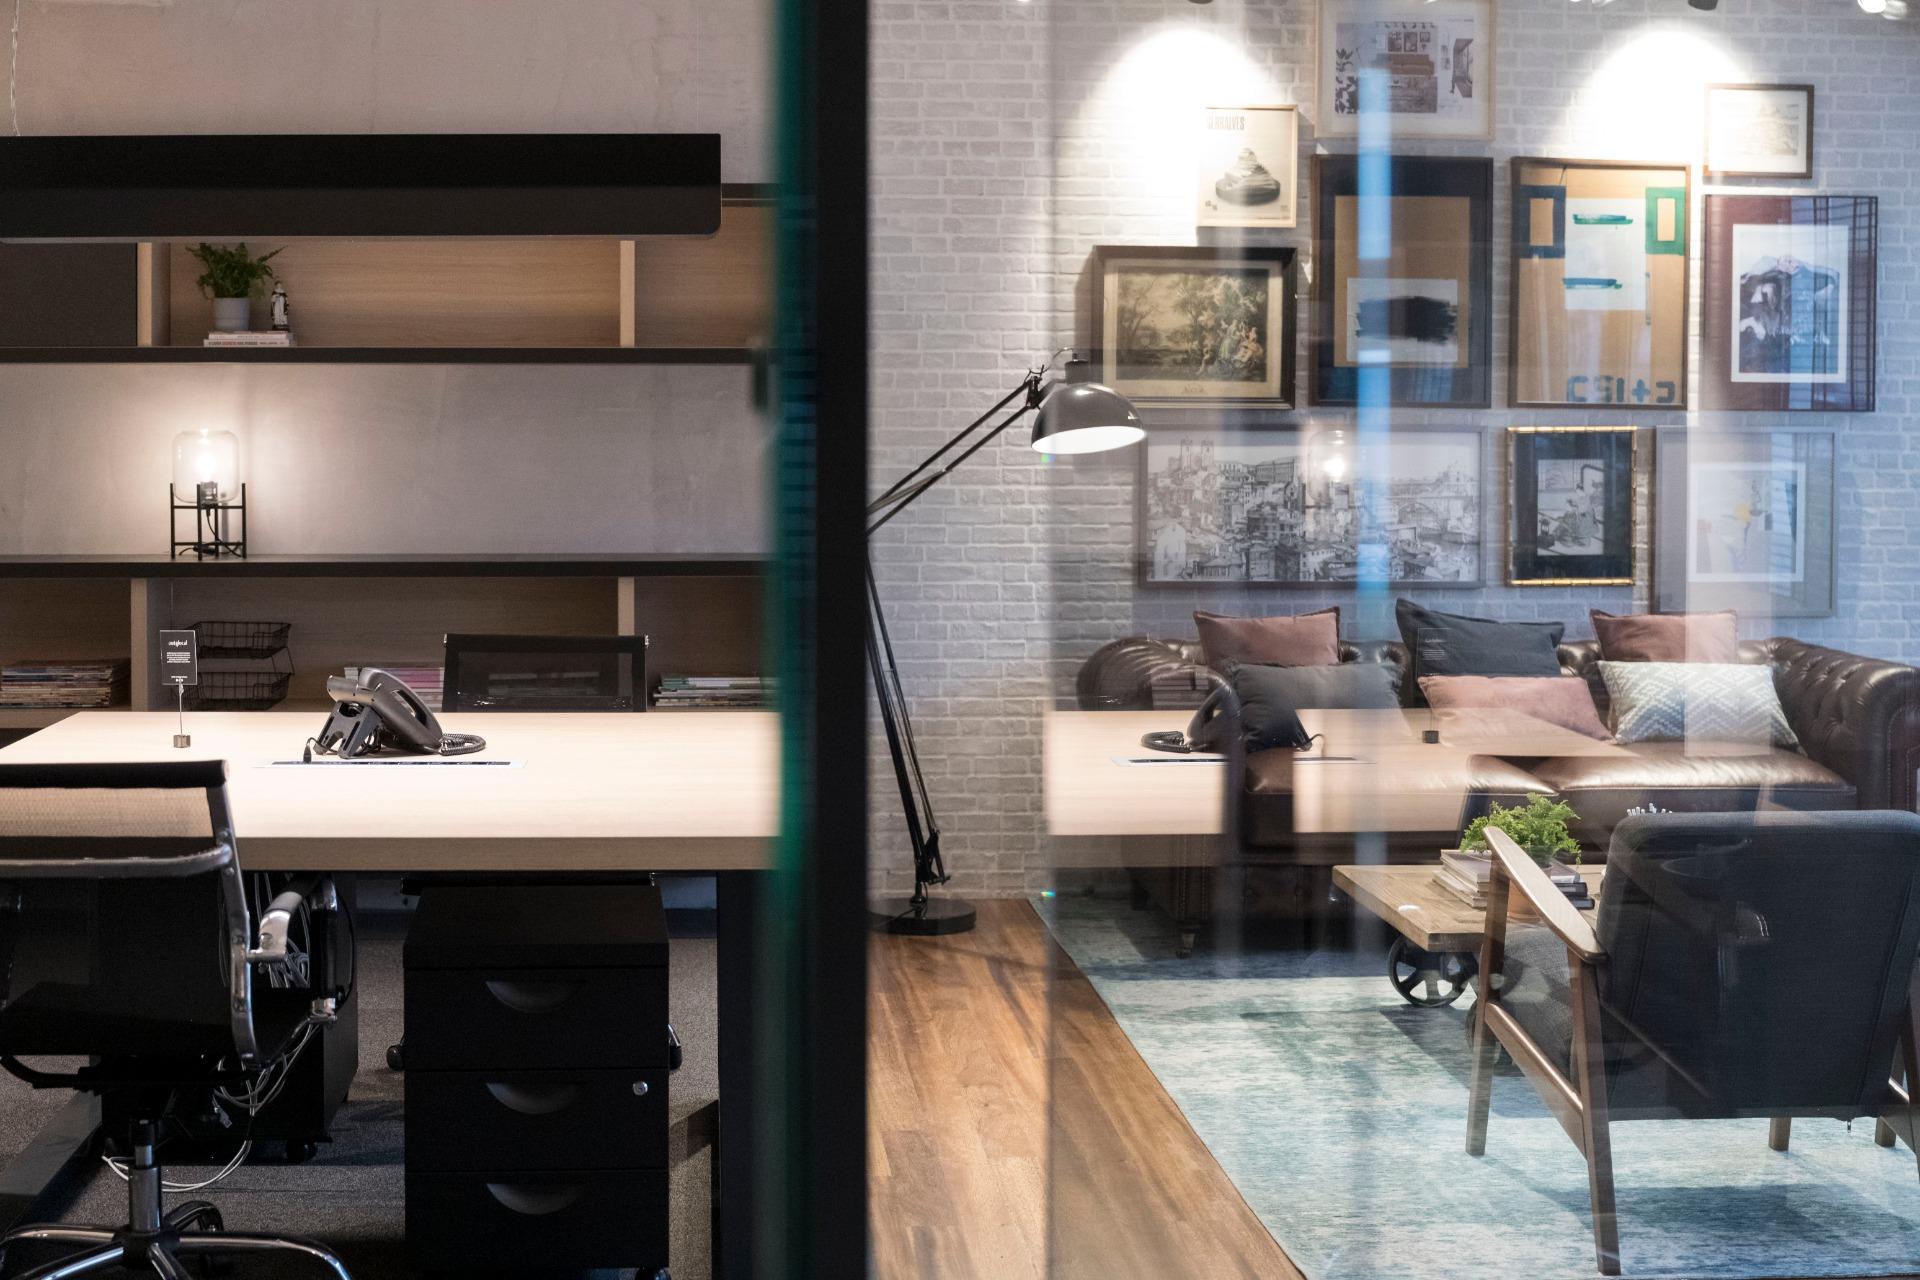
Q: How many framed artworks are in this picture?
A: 10